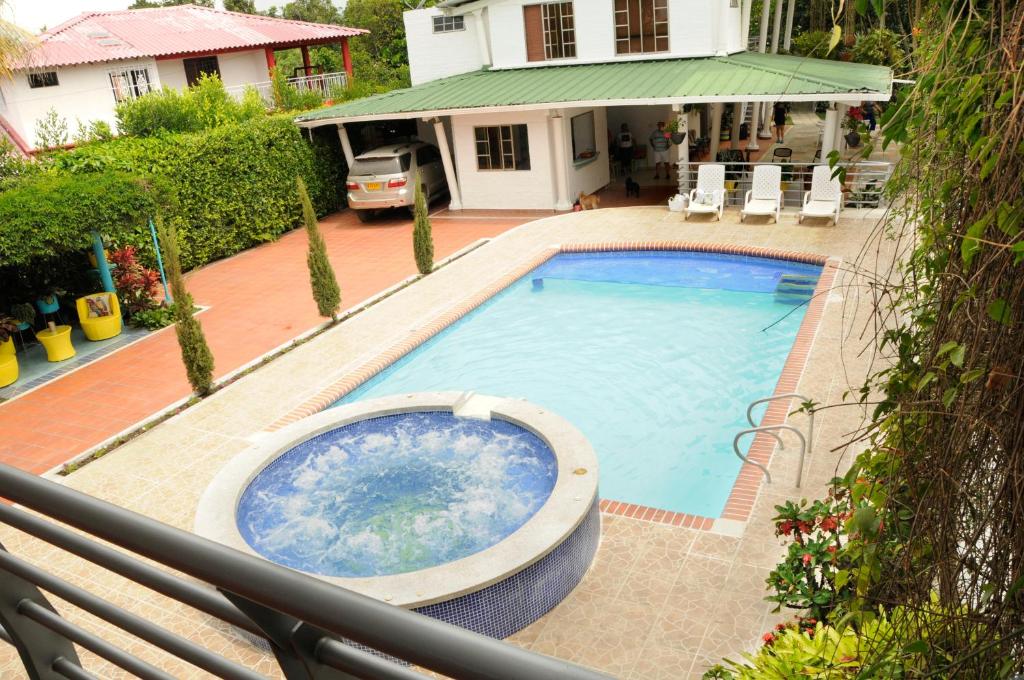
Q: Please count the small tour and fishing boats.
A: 0